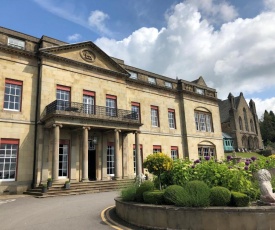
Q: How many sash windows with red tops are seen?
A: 13